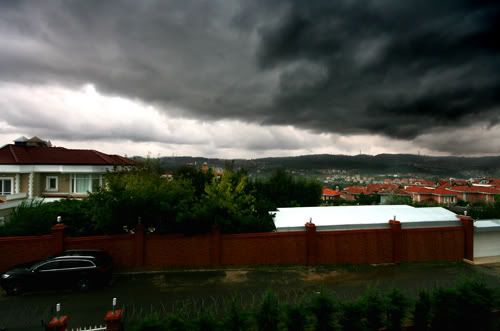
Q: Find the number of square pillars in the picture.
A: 8